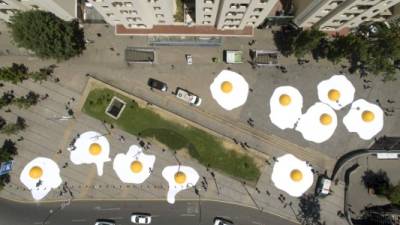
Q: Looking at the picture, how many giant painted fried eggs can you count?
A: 10